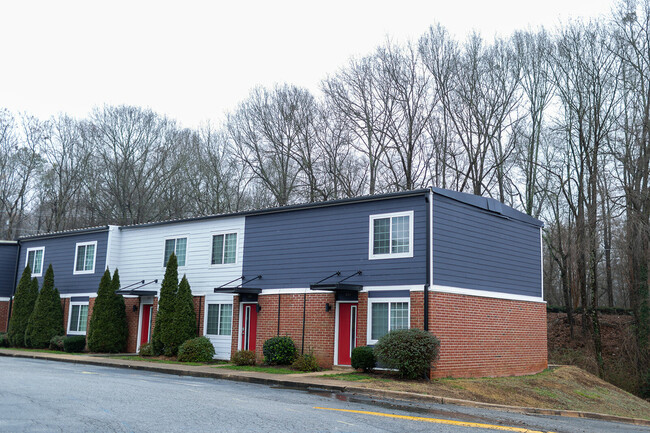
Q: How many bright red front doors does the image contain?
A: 3